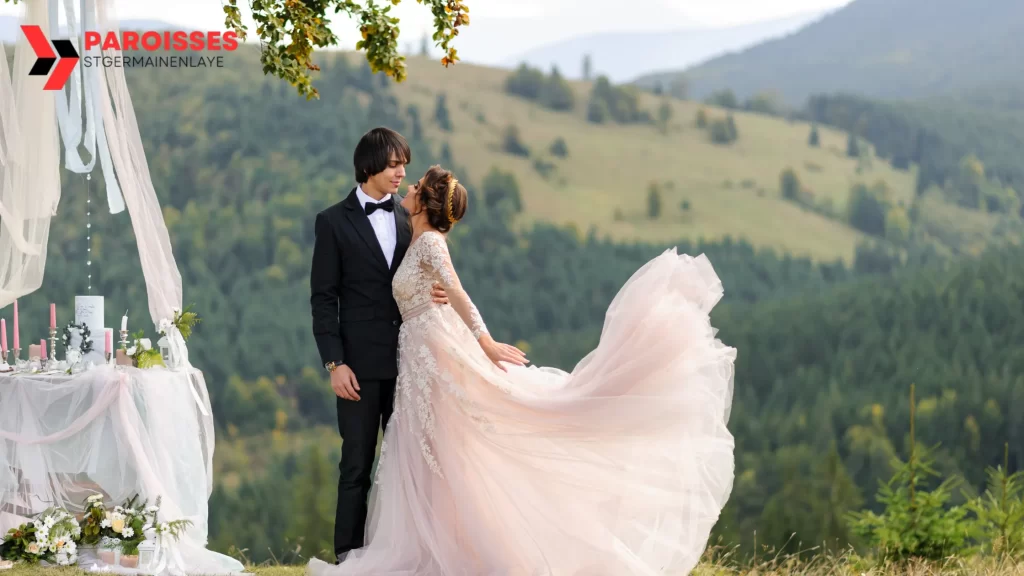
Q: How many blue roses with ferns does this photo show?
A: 0